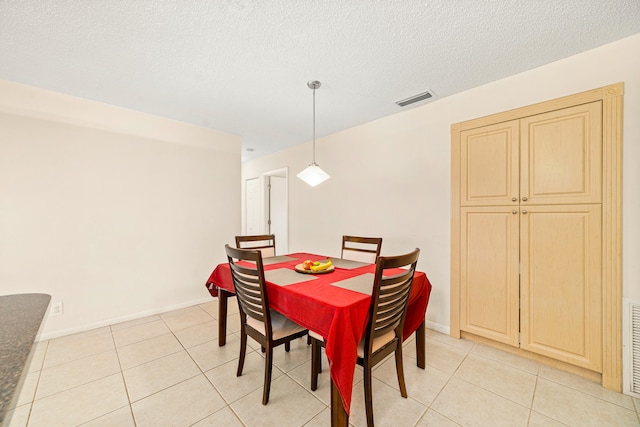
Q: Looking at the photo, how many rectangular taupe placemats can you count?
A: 4